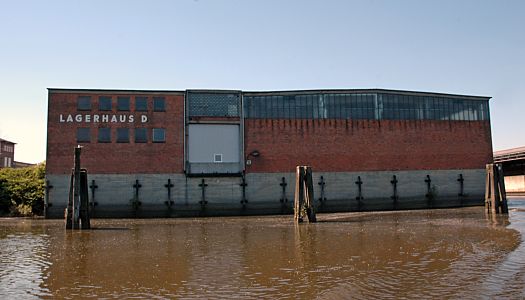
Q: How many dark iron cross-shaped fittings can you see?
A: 12